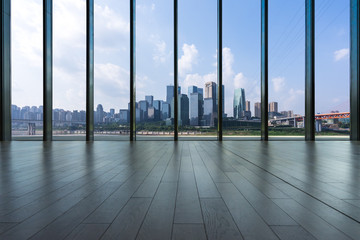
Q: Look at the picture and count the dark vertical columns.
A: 9